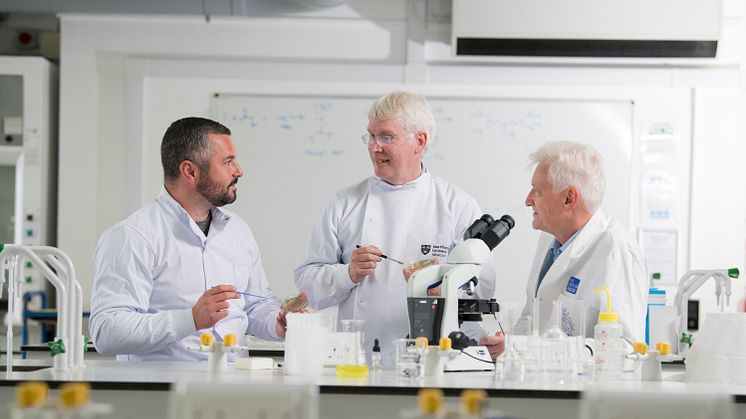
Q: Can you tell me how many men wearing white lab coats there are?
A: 3